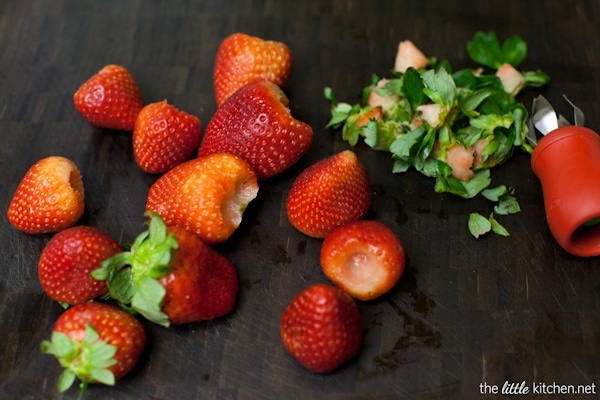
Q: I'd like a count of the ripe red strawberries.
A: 12